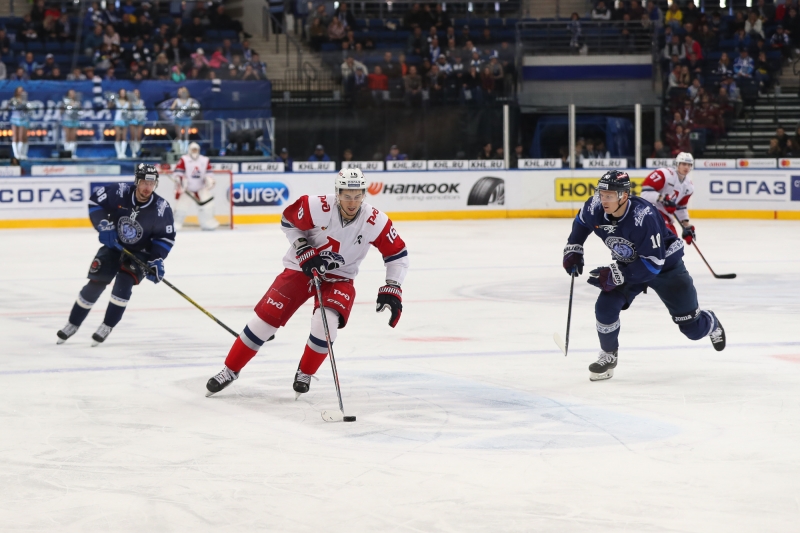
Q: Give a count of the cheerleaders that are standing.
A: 5